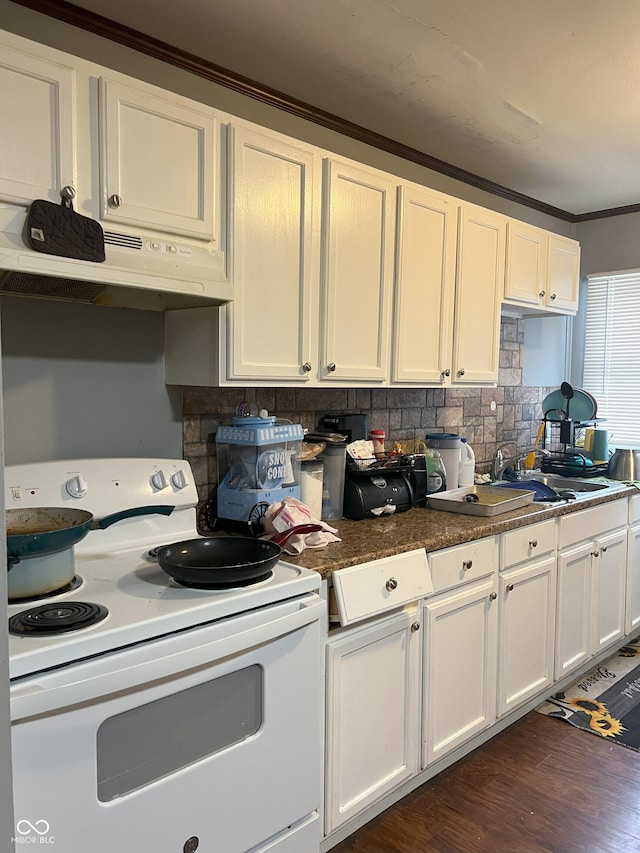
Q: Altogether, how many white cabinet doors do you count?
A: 14